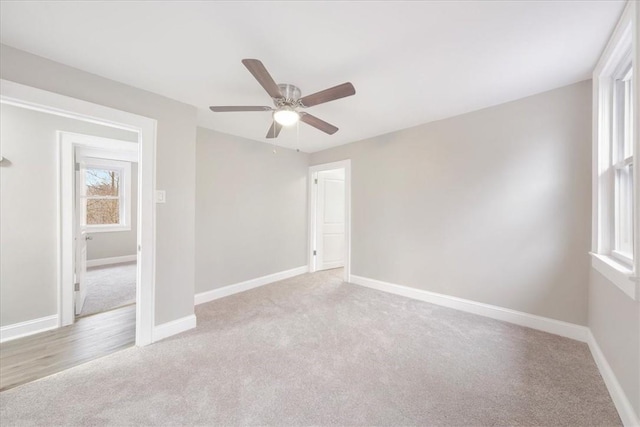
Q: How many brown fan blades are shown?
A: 5